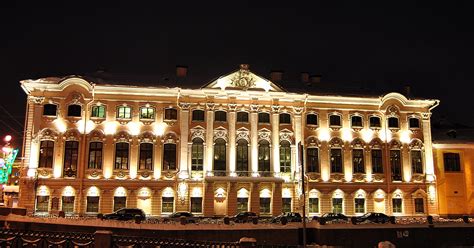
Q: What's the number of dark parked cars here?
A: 6